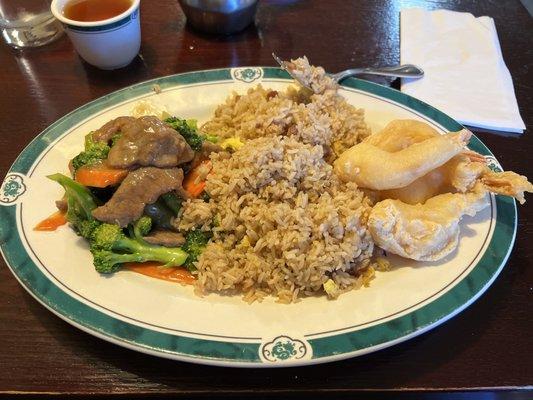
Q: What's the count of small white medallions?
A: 4